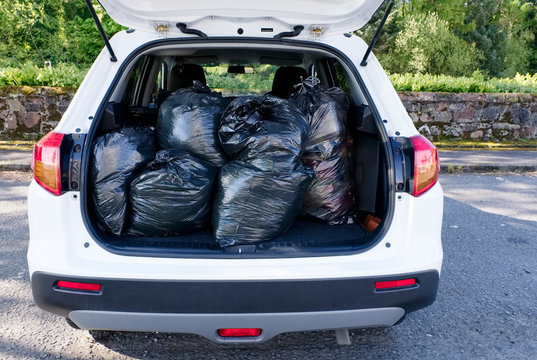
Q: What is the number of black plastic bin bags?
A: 6